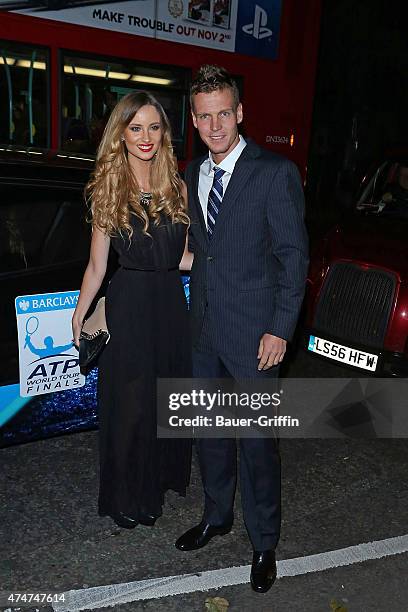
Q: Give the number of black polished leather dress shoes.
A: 2